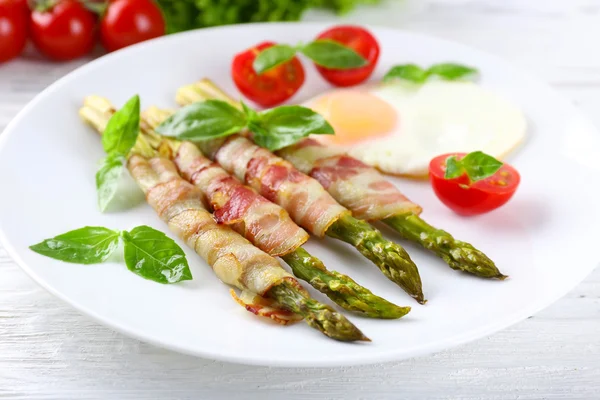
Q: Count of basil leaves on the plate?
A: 12